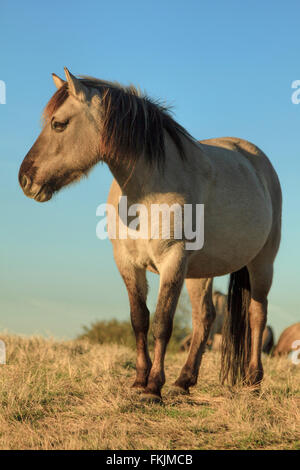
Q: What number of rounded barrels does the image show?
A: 0